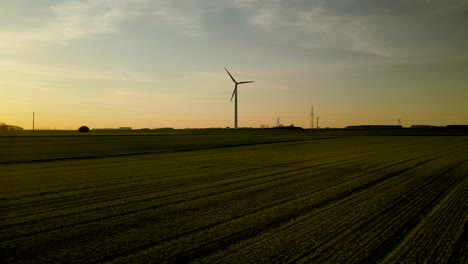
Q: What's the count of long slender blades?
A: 3